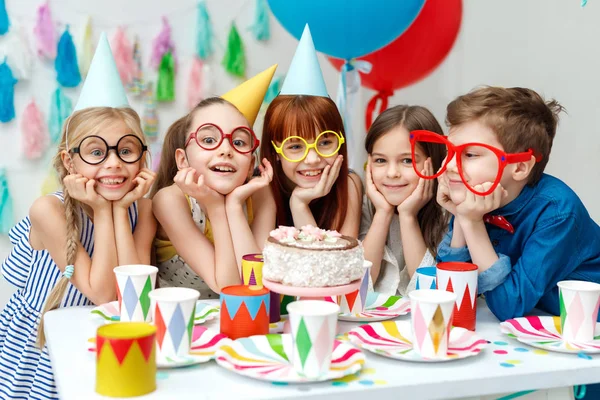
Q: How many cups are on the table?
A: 6